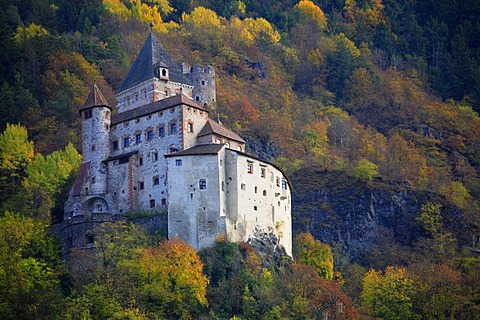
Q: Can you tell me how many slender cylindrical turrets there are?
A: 1